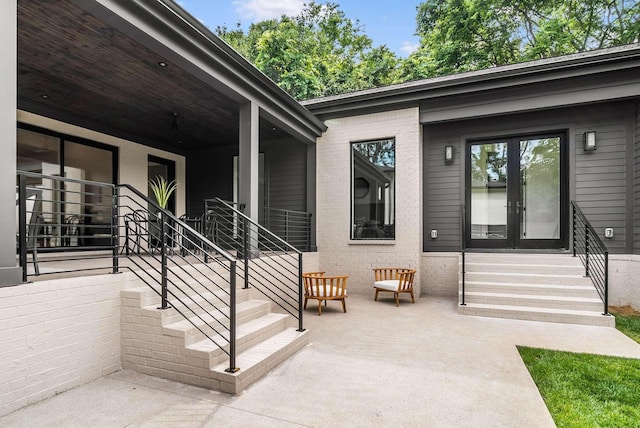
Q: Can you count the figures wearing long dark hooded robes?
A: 0